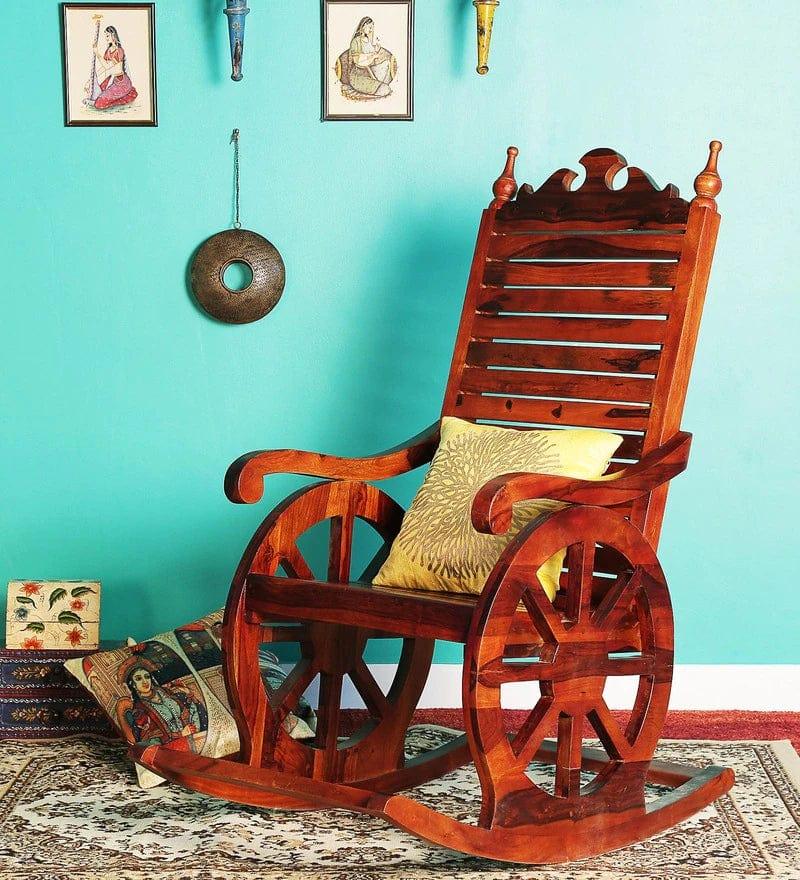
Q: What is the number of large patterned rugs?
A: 1